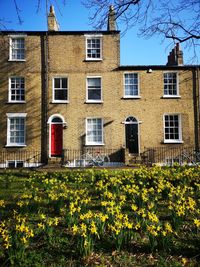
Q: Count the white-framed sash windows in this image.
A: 10